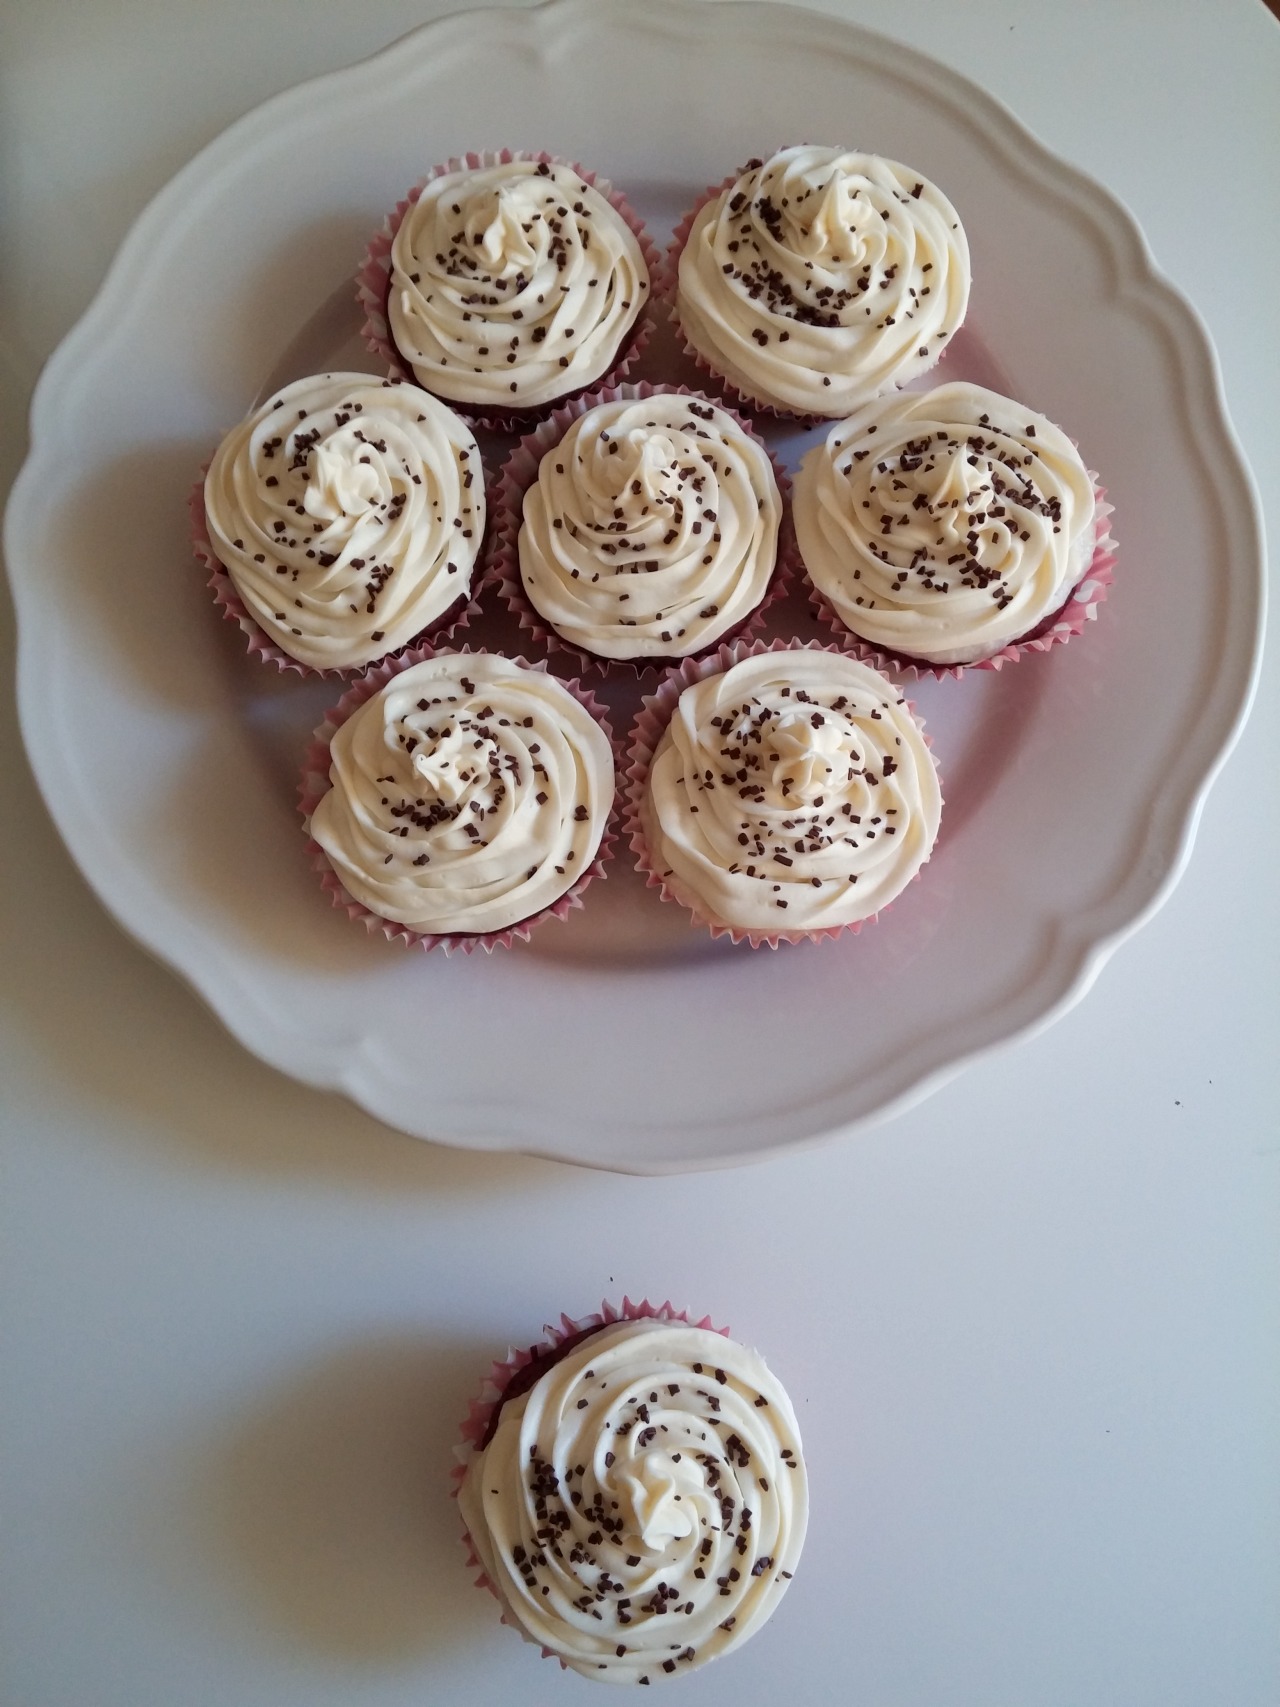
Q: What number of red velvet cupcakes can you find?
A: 8